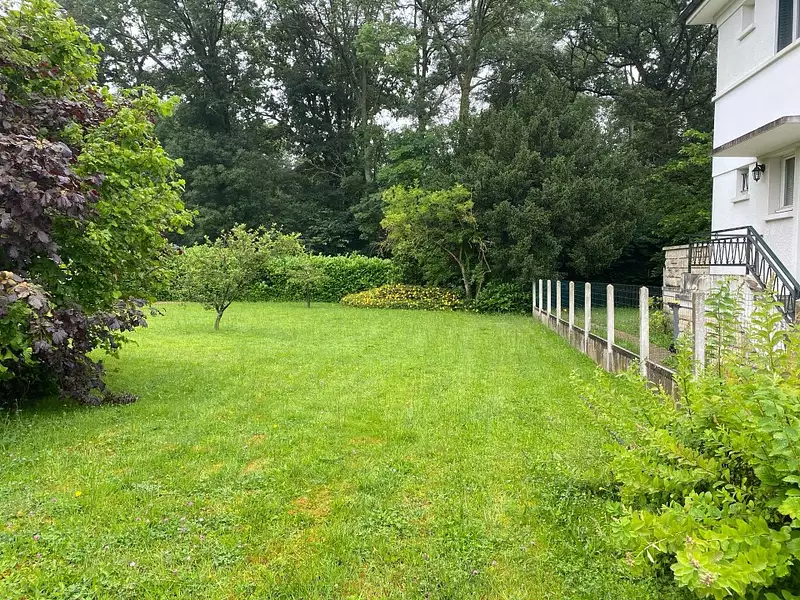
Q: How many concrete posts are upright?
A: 9